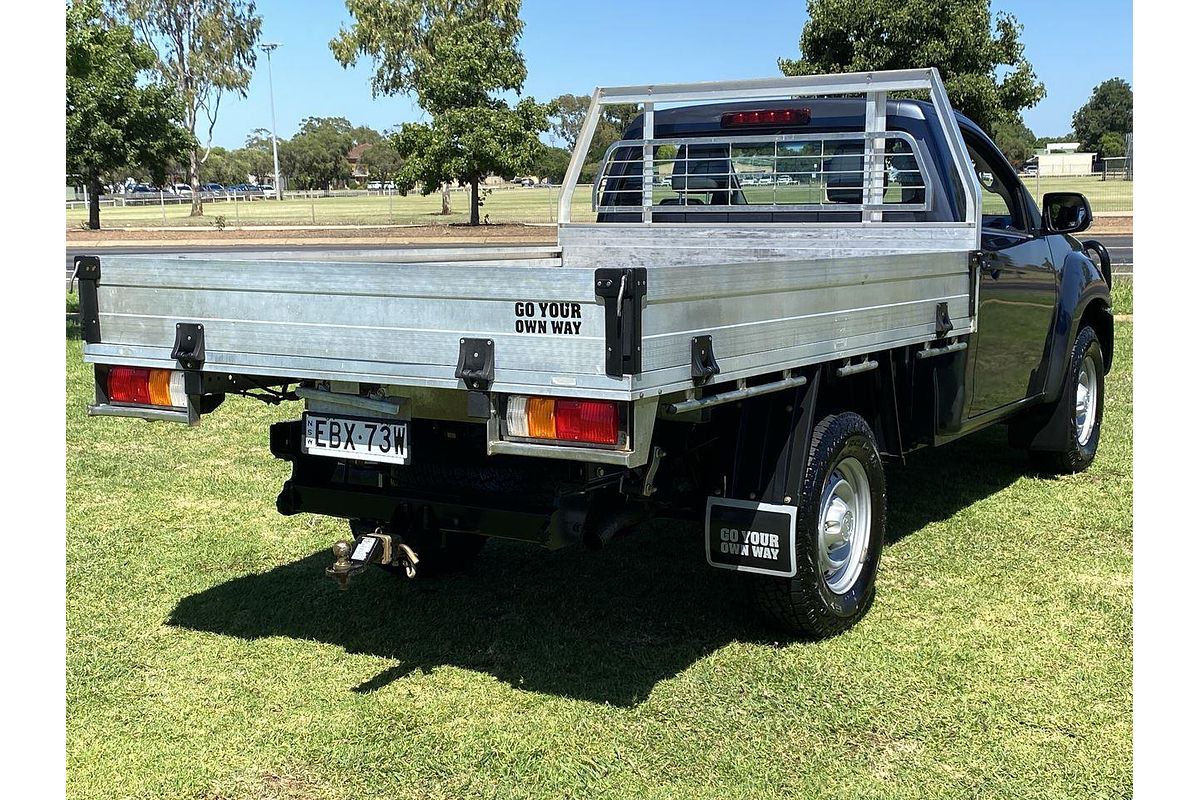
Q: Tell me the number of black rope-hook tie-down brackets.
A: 4